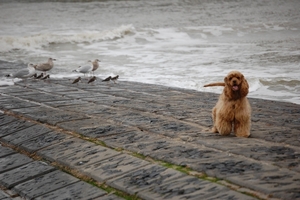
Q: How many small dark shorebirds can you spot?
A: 7